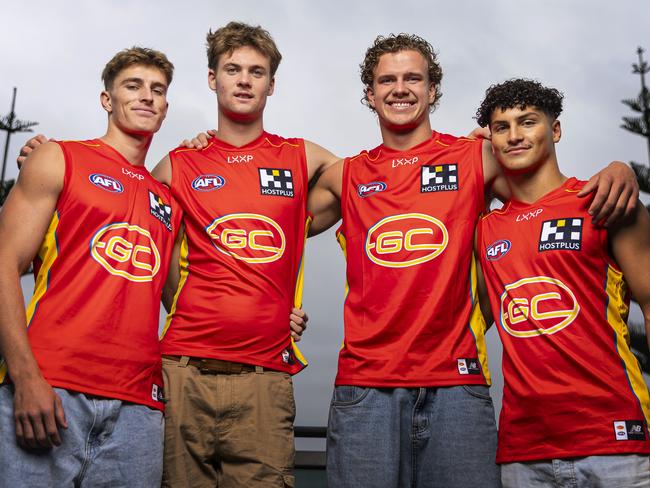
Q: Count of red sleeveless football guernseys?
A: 4